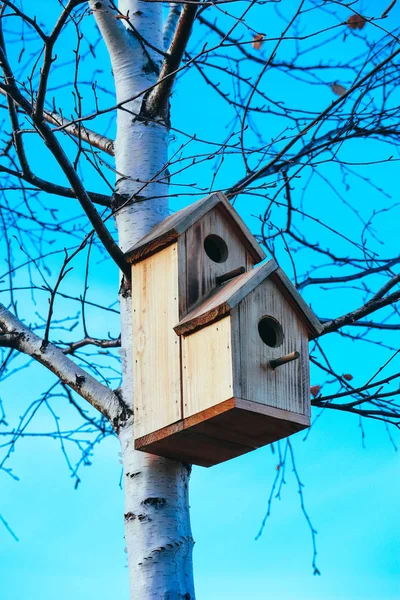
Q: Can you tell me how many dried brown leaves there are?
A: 5